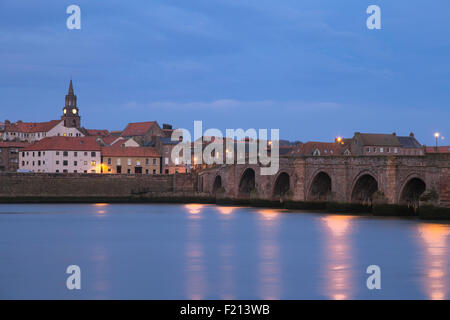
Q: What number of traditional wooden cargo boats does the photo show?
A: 0